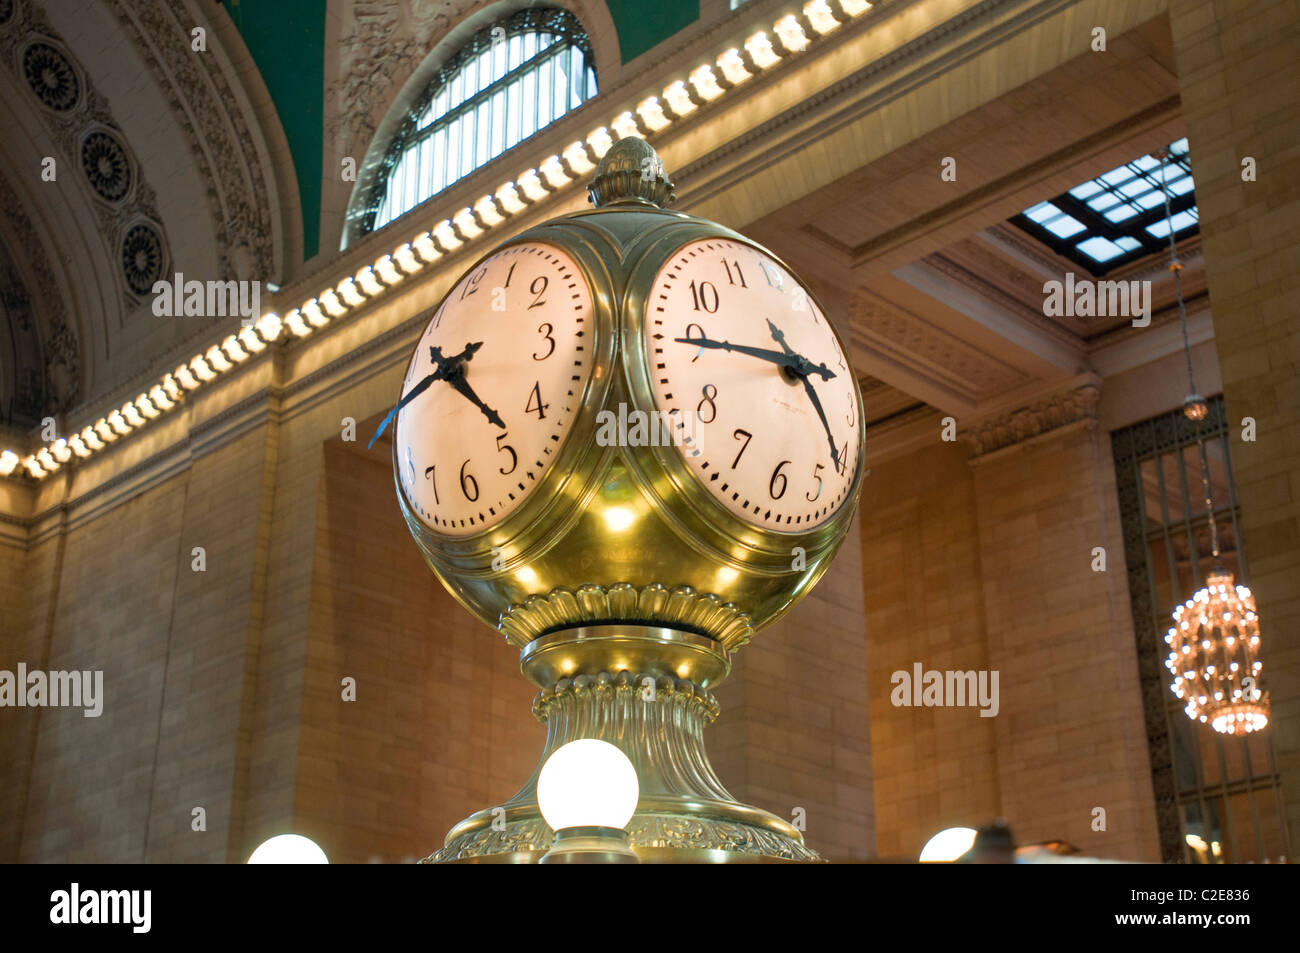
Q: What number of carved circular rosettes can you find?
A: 3